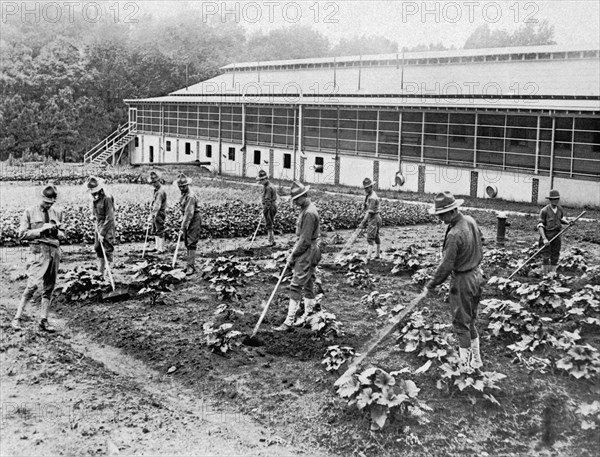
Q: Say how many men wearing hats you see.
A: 9